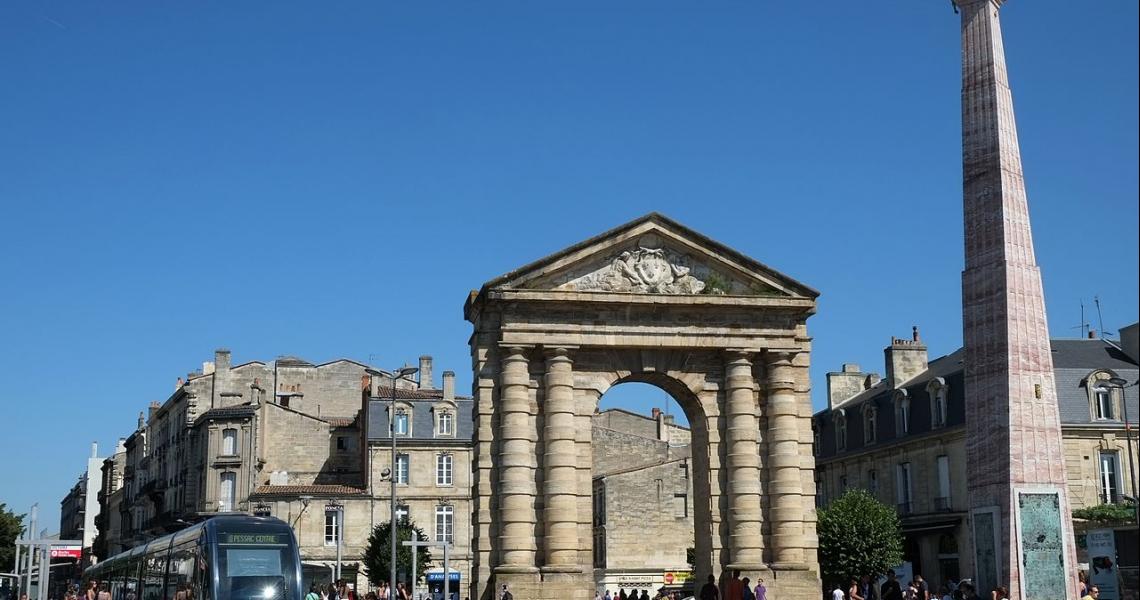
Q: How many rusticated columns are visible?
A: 4